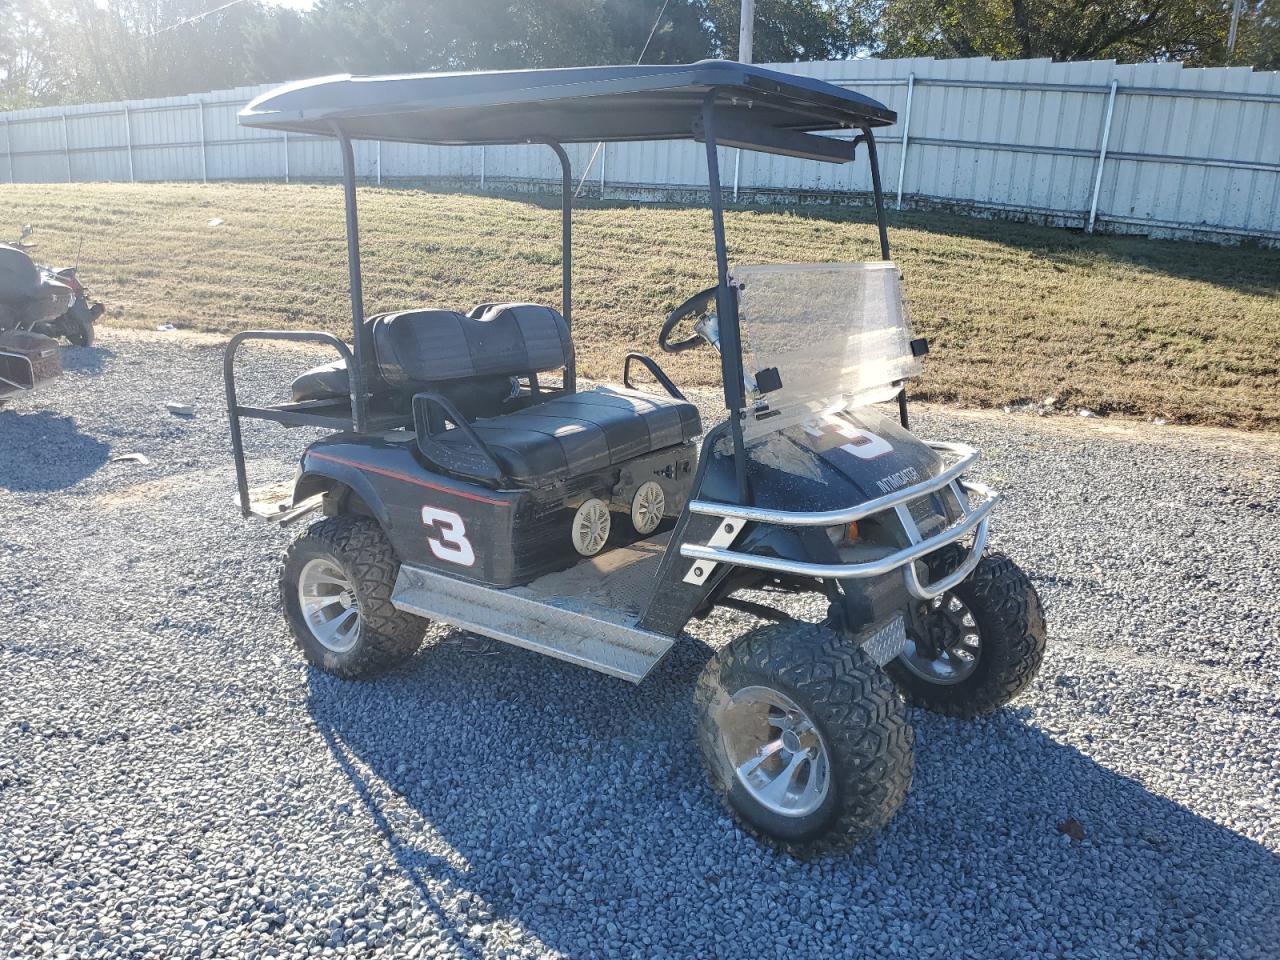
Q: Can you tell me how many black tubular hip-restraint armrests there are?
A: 2